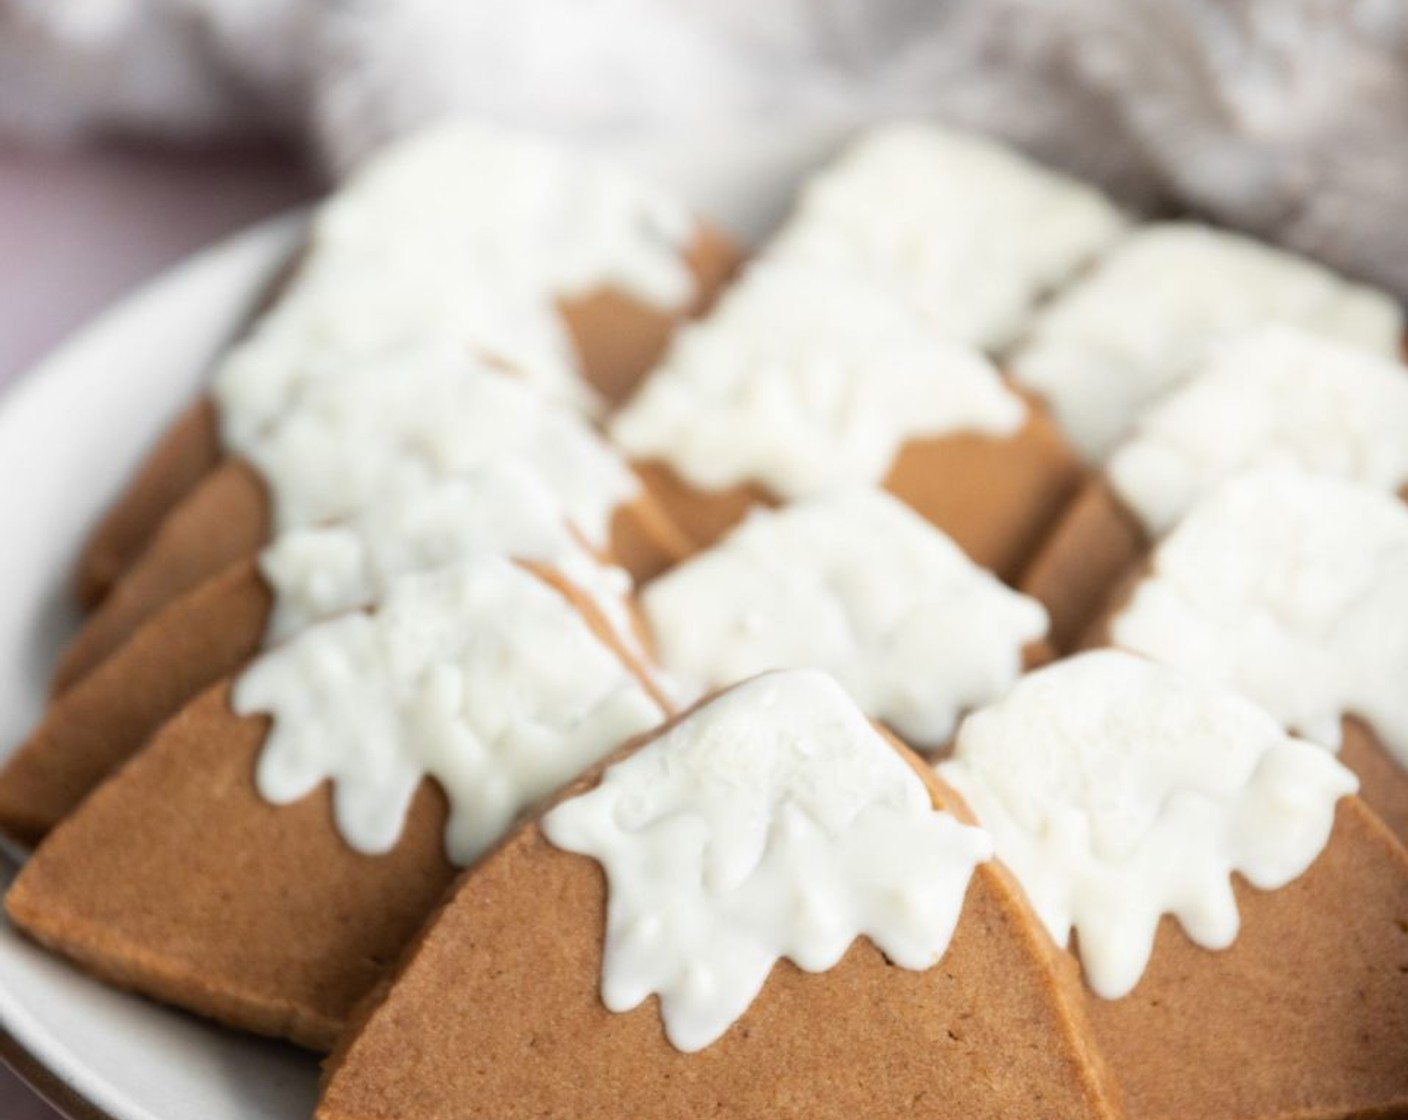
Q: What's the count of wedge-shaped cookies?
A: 13